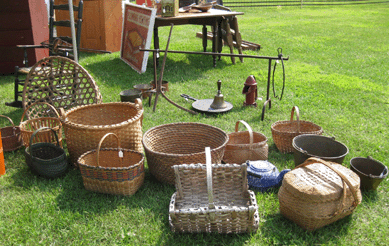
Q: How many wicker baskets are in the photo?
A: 11